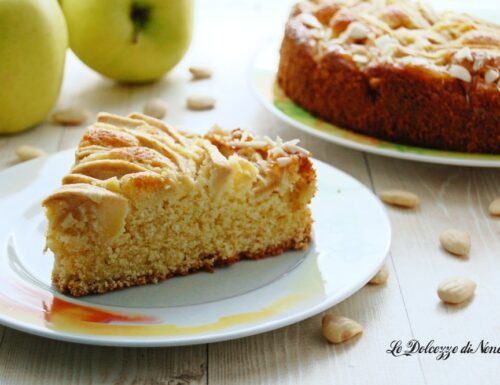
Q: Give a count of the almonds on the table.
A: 11